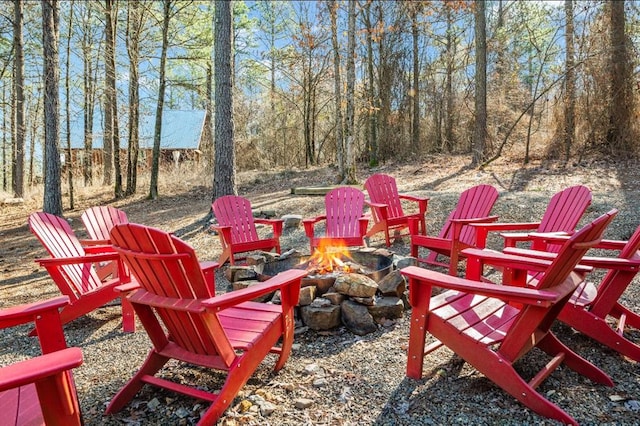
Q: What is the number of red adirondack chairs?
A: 11